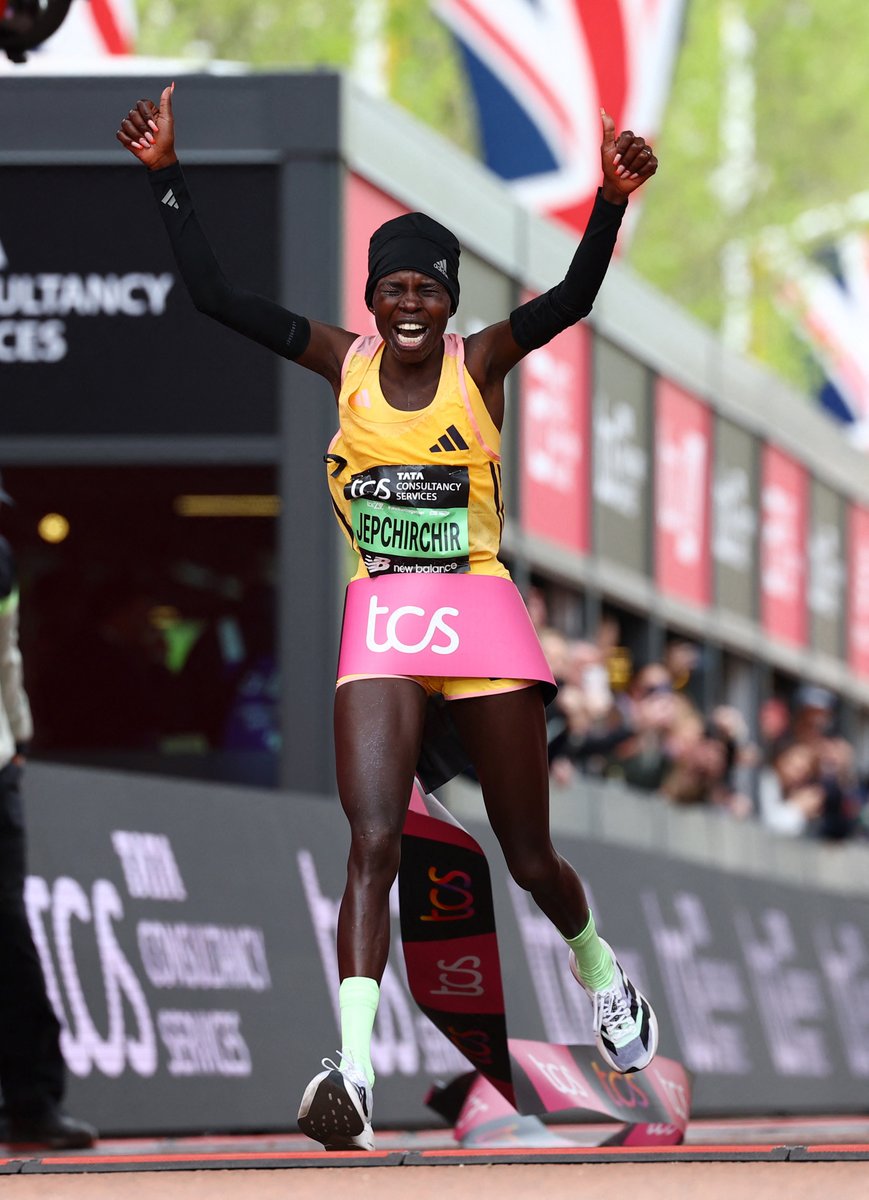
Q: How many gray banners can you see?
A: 4